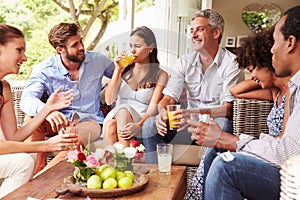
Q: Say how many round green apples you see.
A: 7